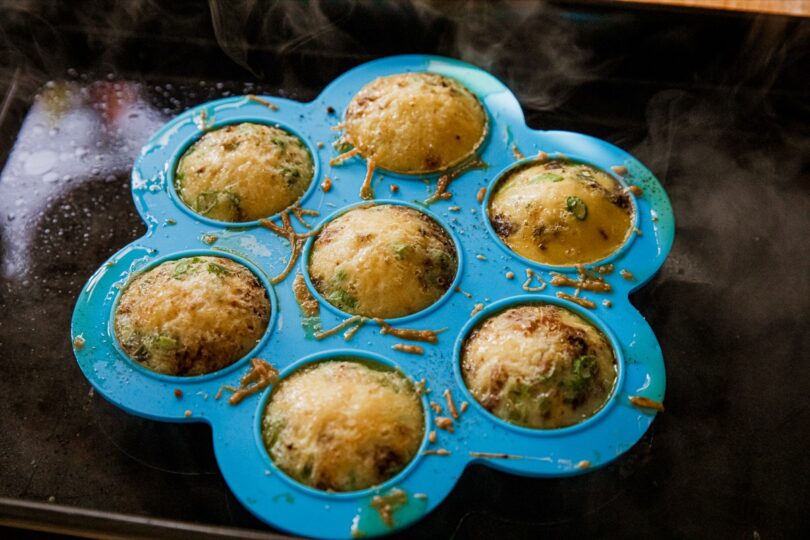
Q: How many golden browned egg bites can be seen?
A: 7